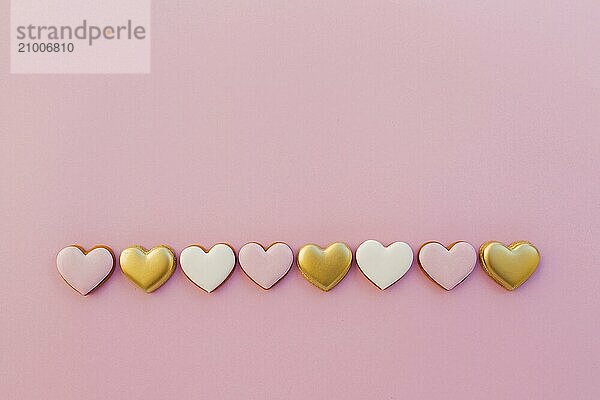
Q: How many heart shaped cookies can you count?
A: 8